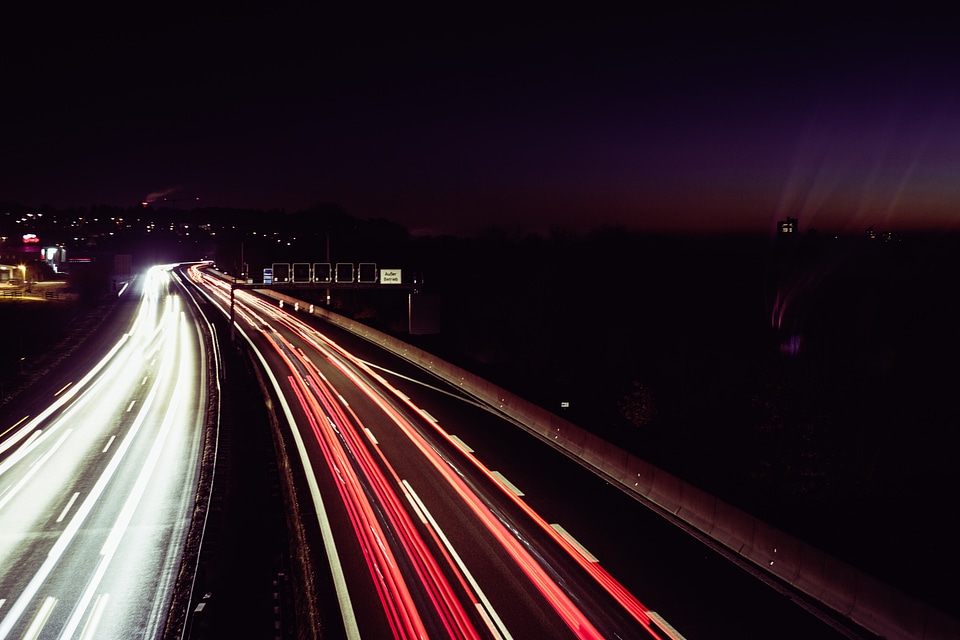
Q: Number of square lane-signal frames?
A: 5